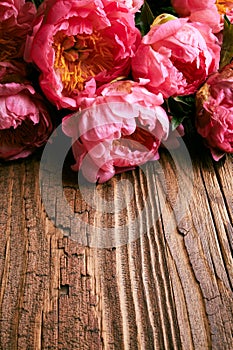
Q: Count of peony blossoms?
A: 7